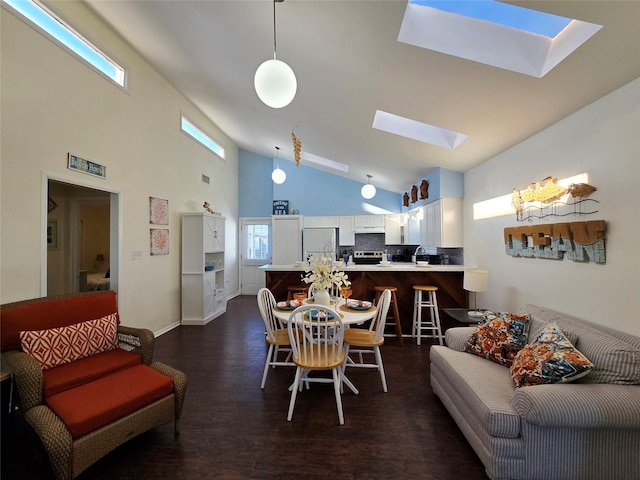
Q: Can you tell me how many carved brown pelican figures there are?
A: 3